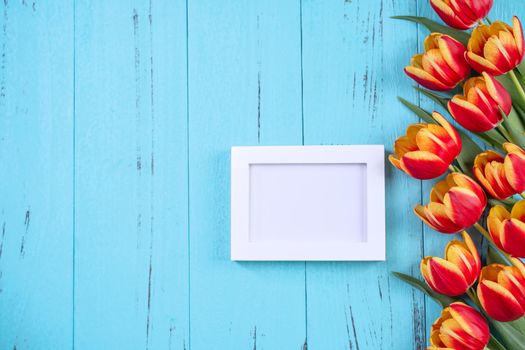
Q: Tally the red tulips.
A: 11